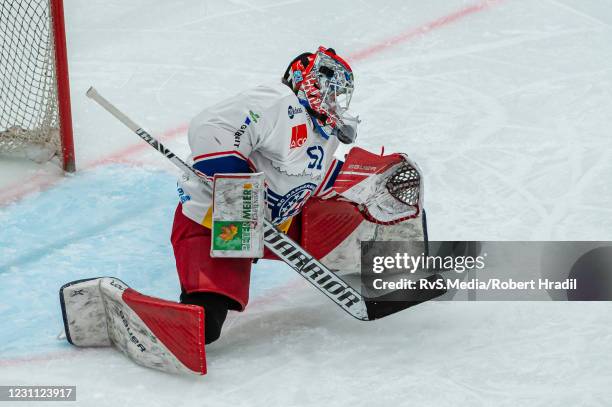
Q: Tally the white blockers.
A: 1